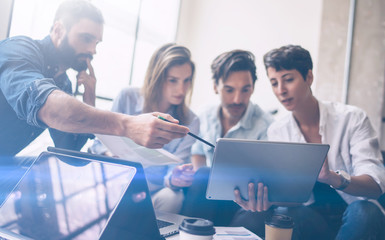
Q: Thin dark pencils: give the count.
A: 1